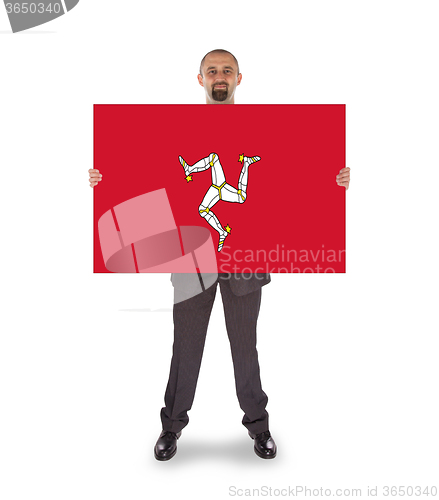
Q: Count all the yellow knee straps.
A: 3